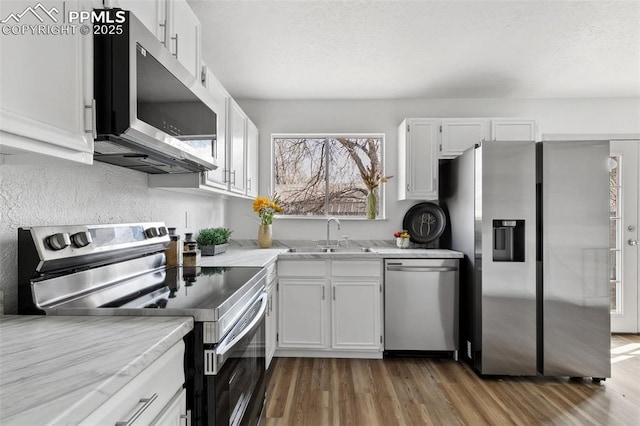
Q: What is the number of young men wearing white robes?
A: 0